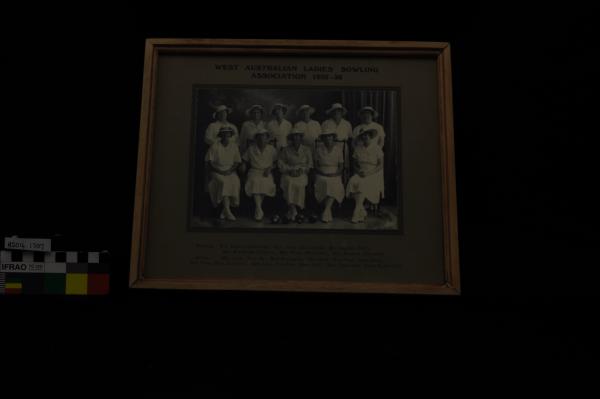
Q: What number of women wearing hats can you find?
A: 11